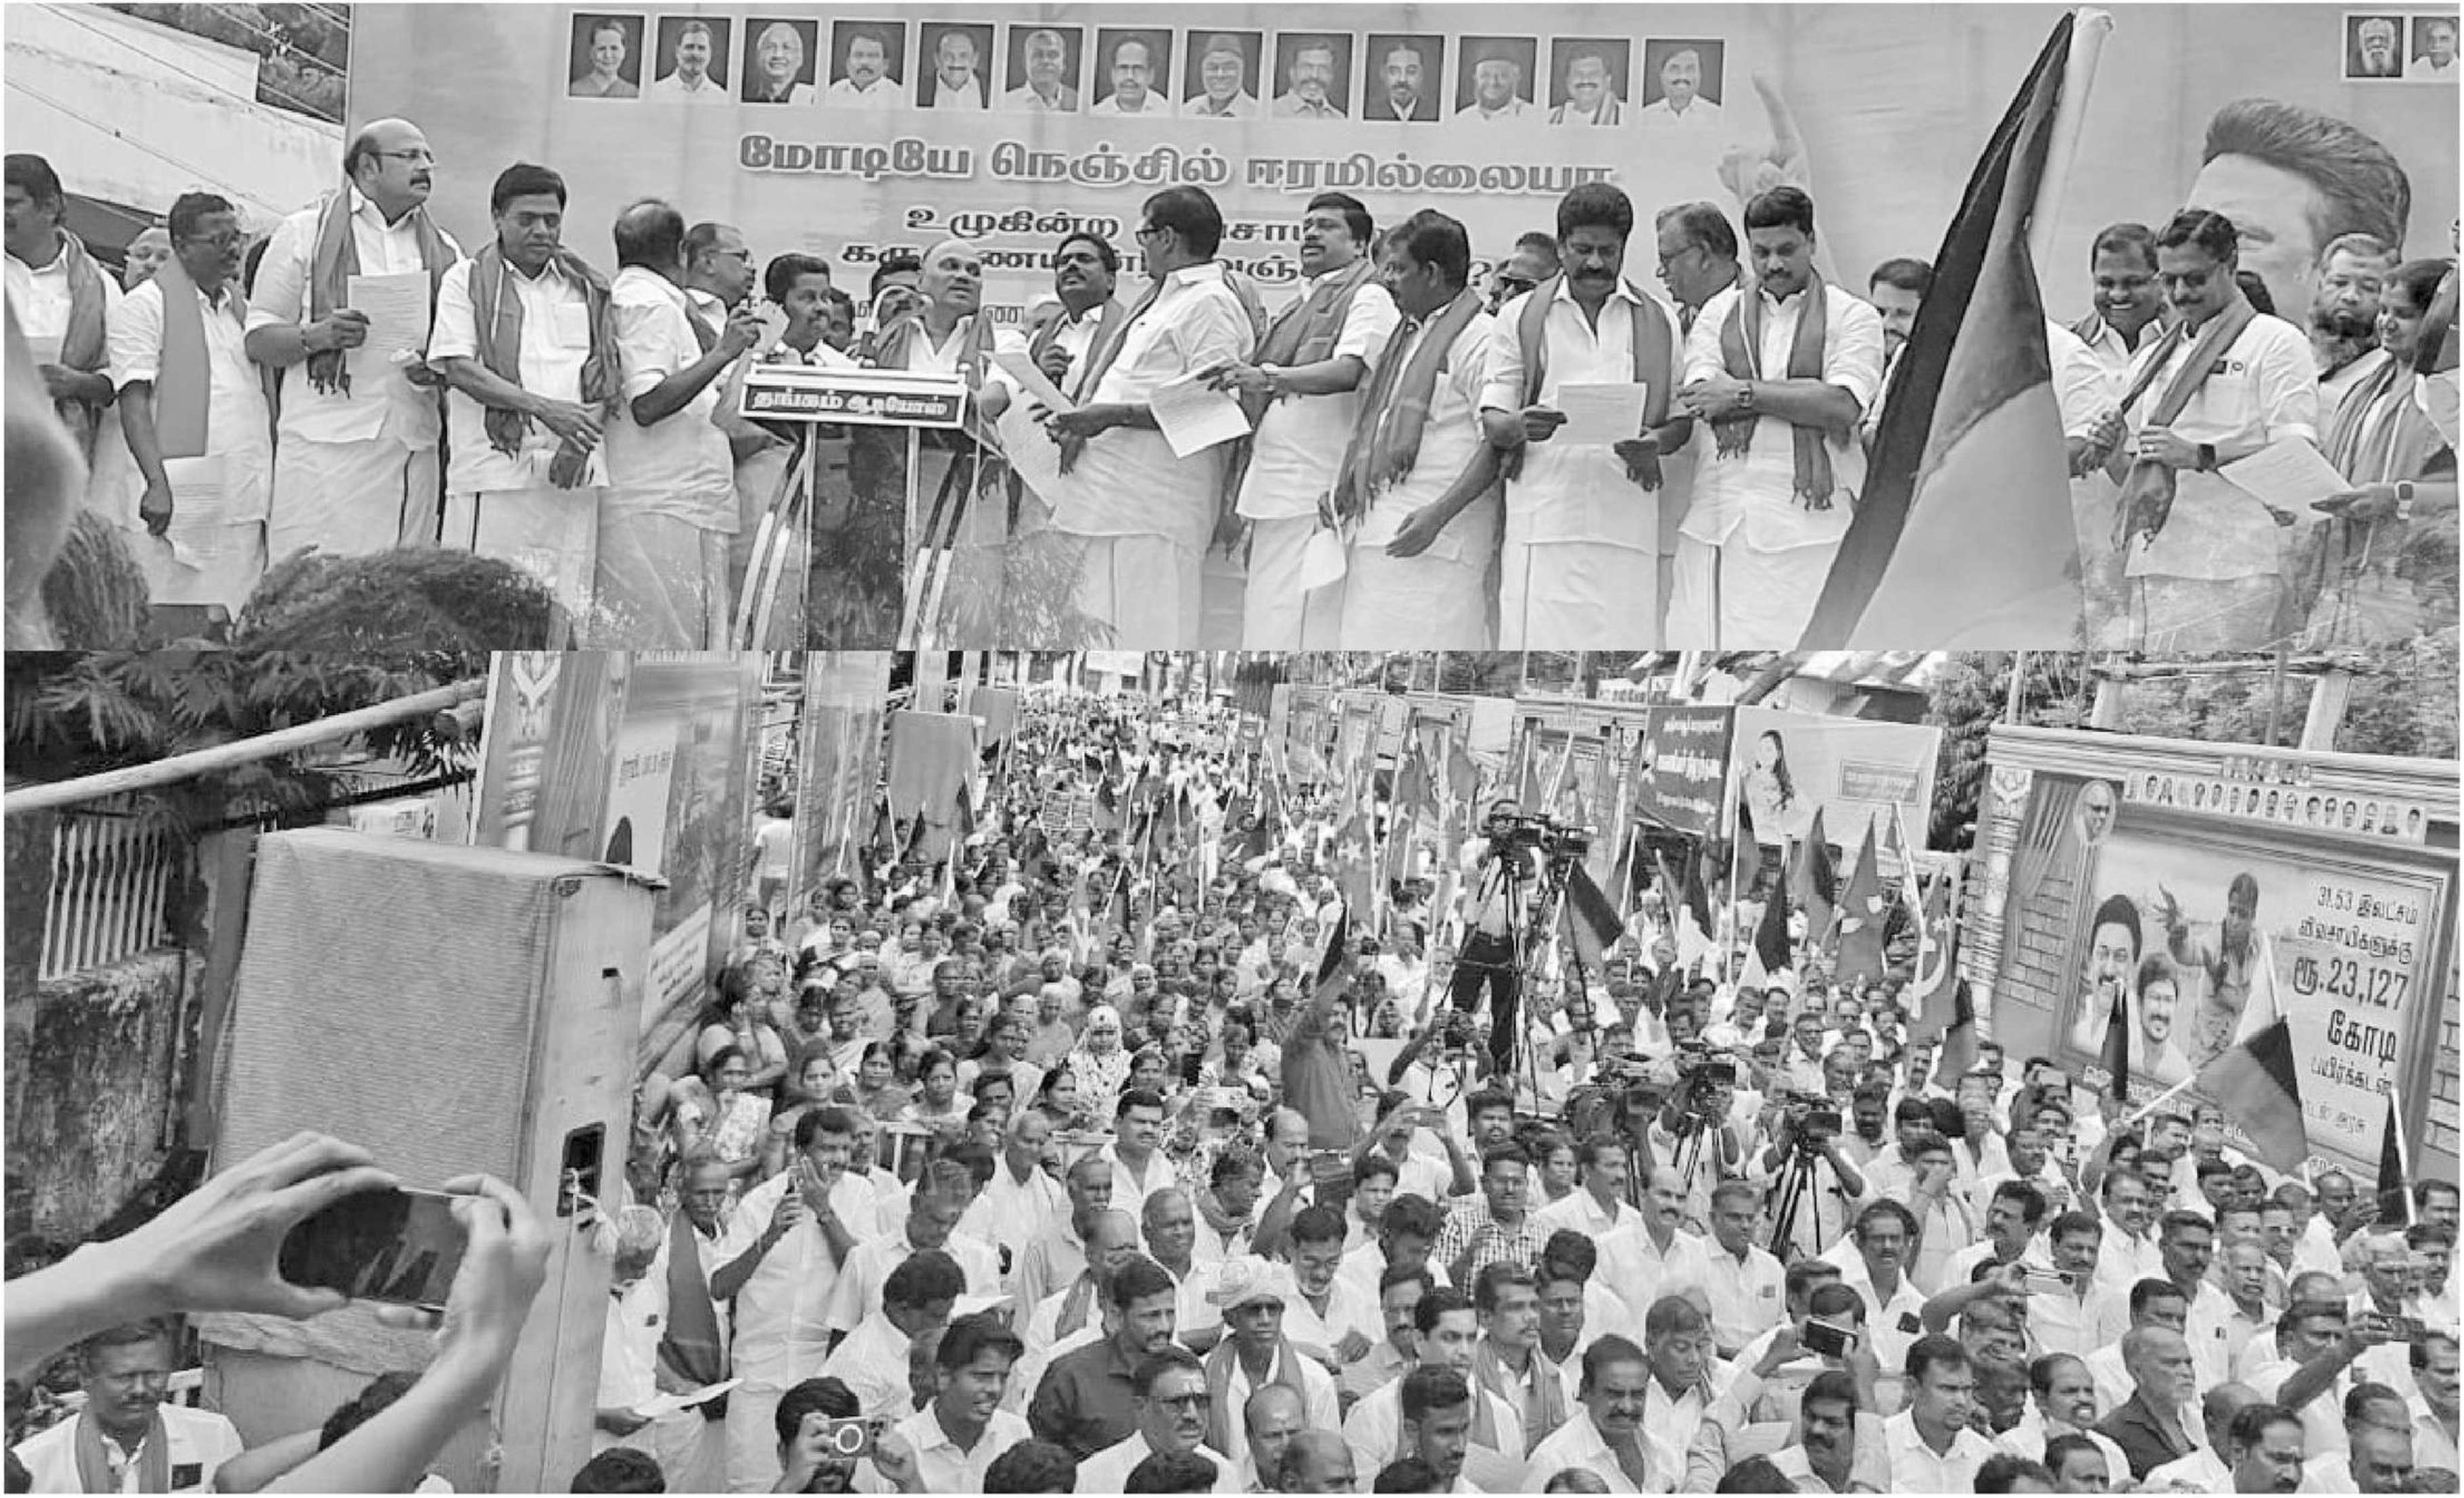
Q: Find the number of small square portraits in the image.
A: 15